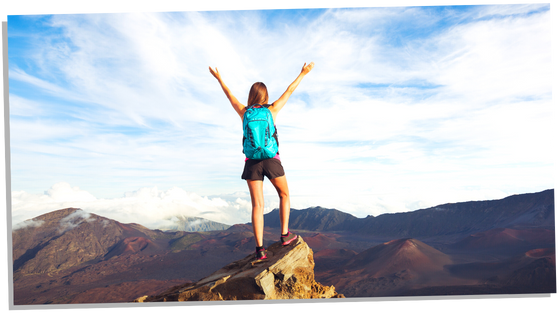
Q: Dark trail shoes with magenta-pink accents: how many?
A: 2